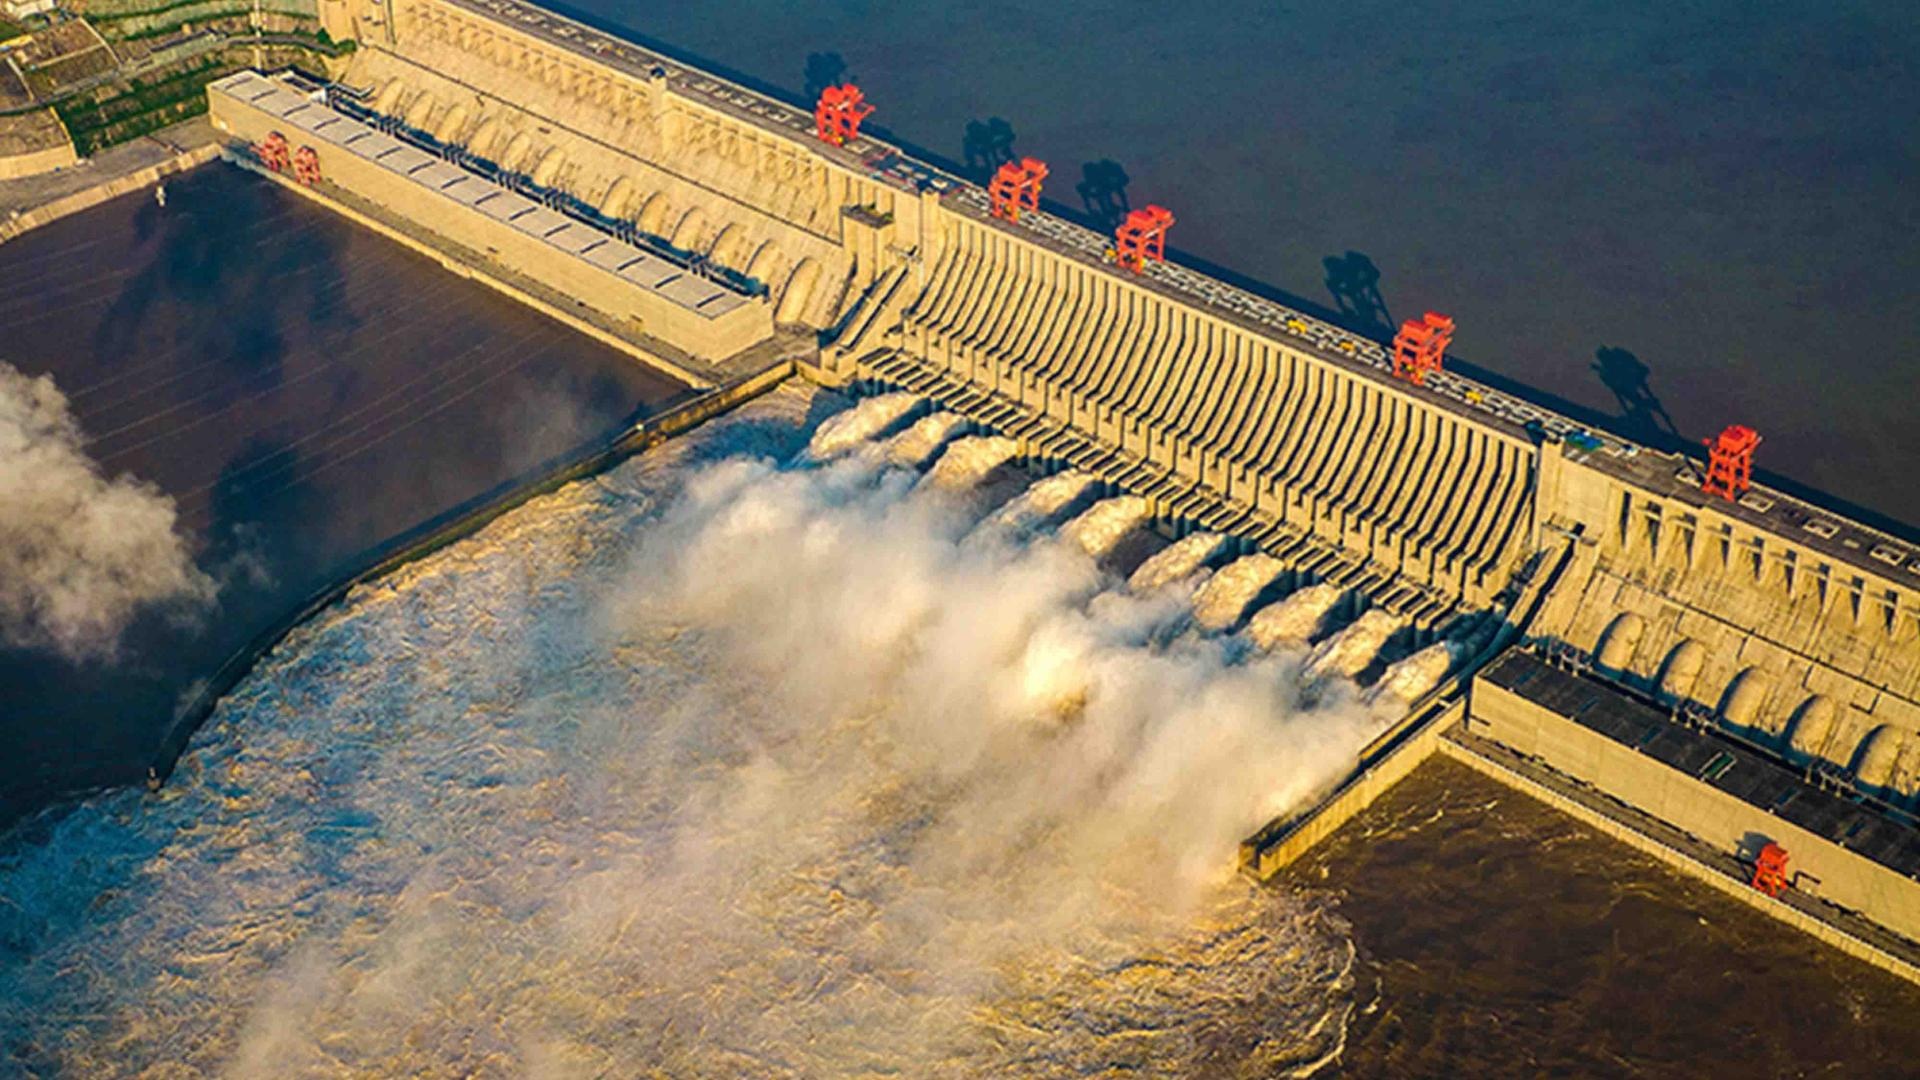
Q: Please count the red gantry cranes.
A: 8